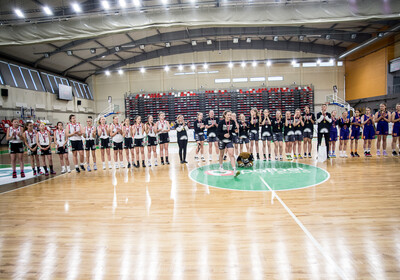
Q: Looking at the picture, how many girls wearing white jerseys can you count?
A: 12